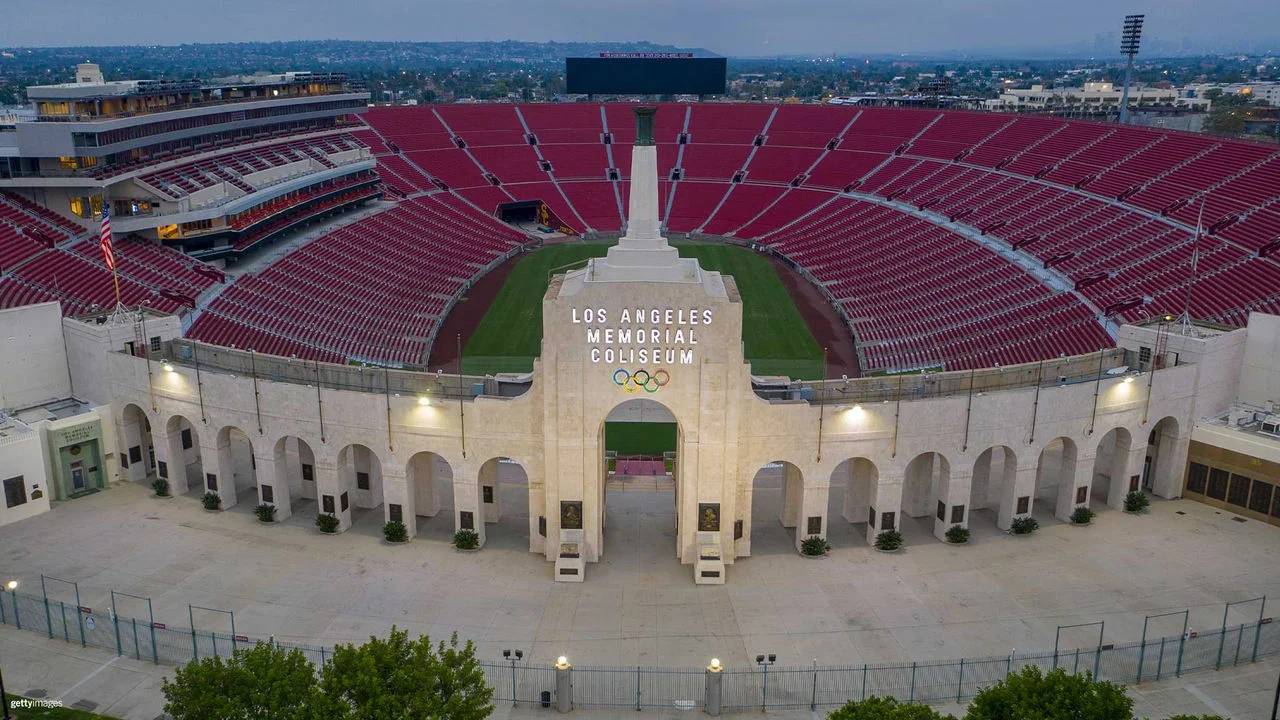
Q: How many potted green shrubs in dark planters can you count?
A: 12